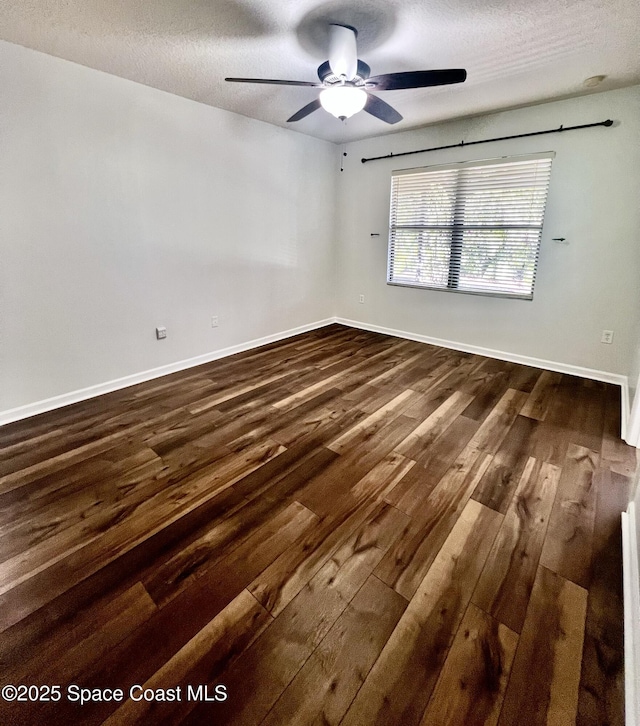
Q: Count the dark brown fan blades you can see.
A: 4